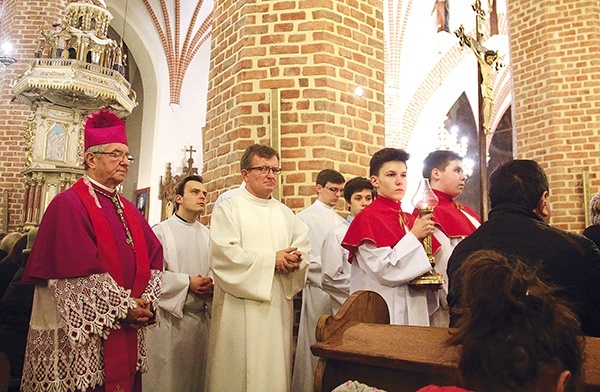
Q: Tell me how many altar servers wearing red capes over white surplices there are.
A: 2